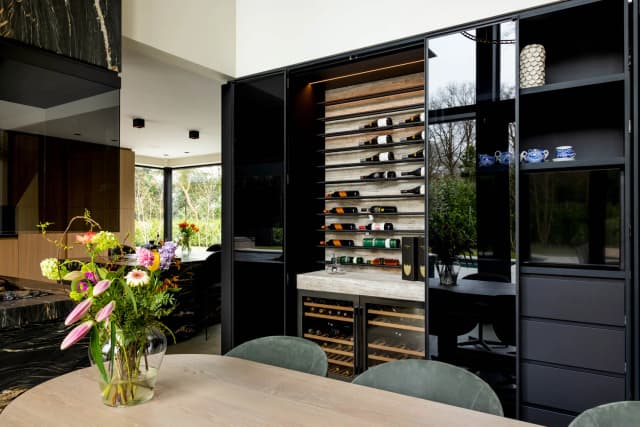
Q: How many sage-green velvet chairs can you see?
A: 3